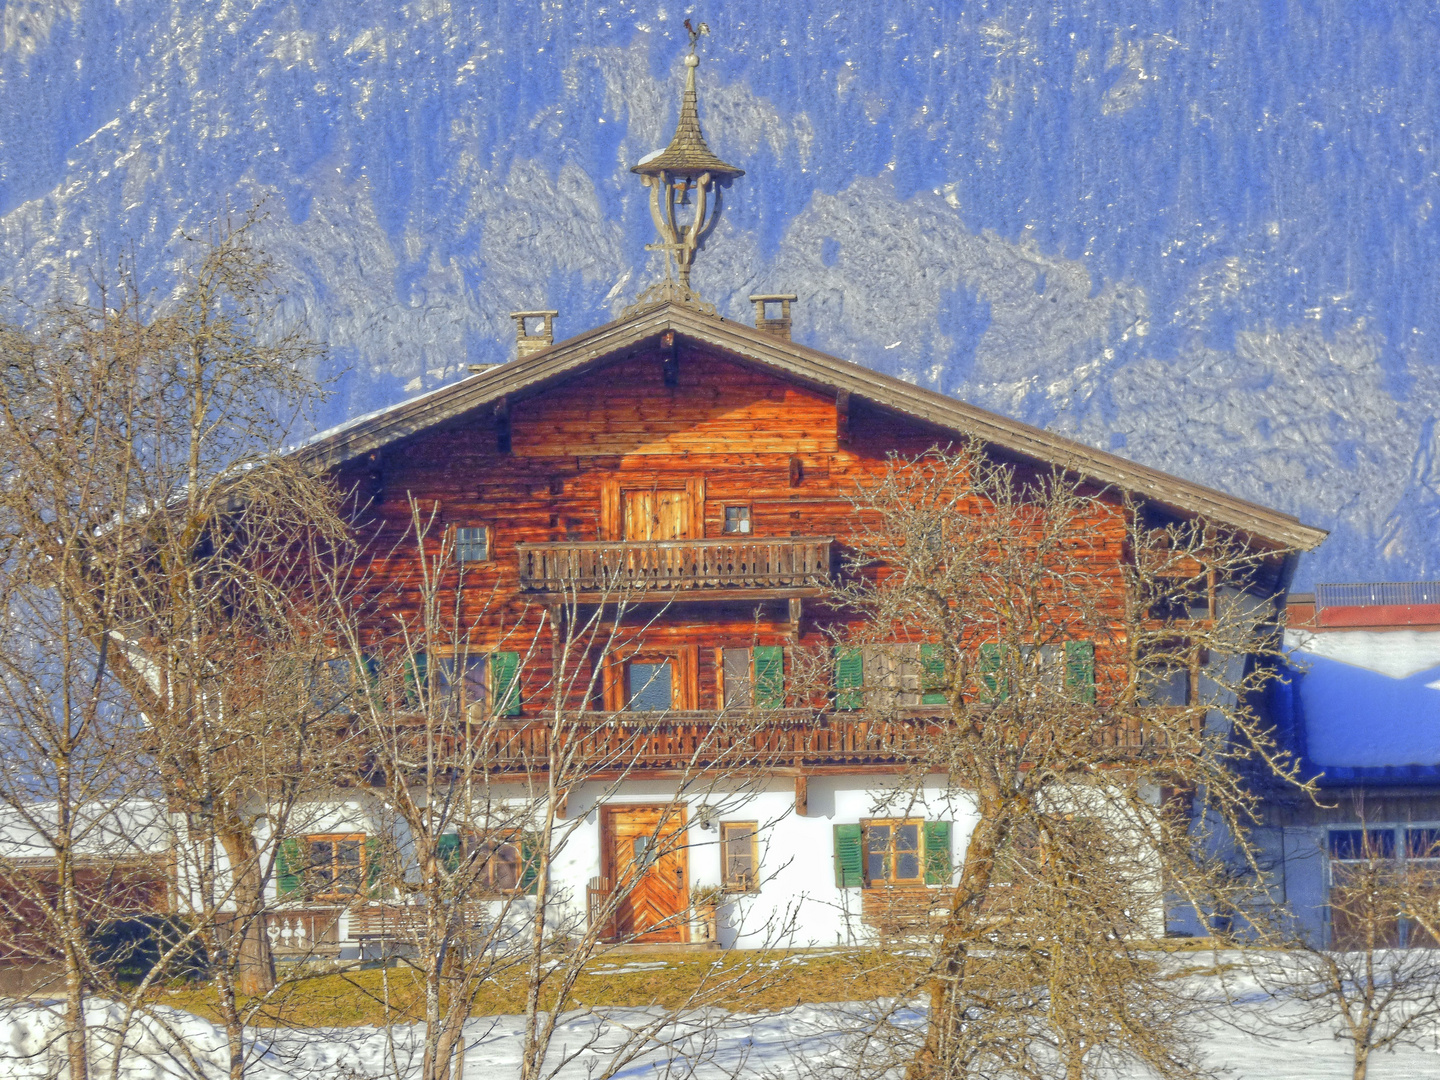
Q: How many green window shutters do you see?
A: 14